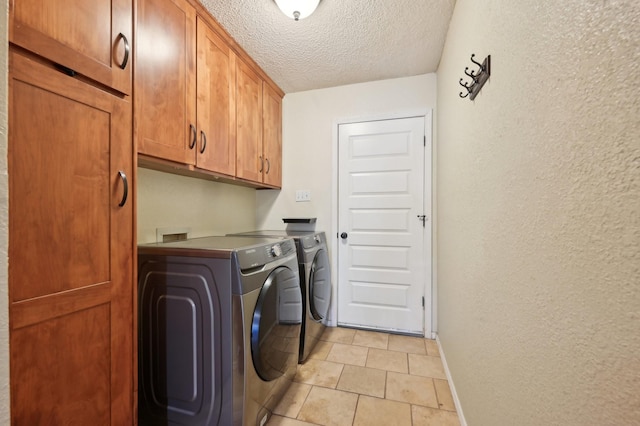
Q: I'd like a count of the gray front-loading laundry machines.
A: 2